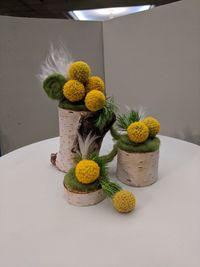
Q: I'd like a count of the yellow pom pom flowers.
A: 8